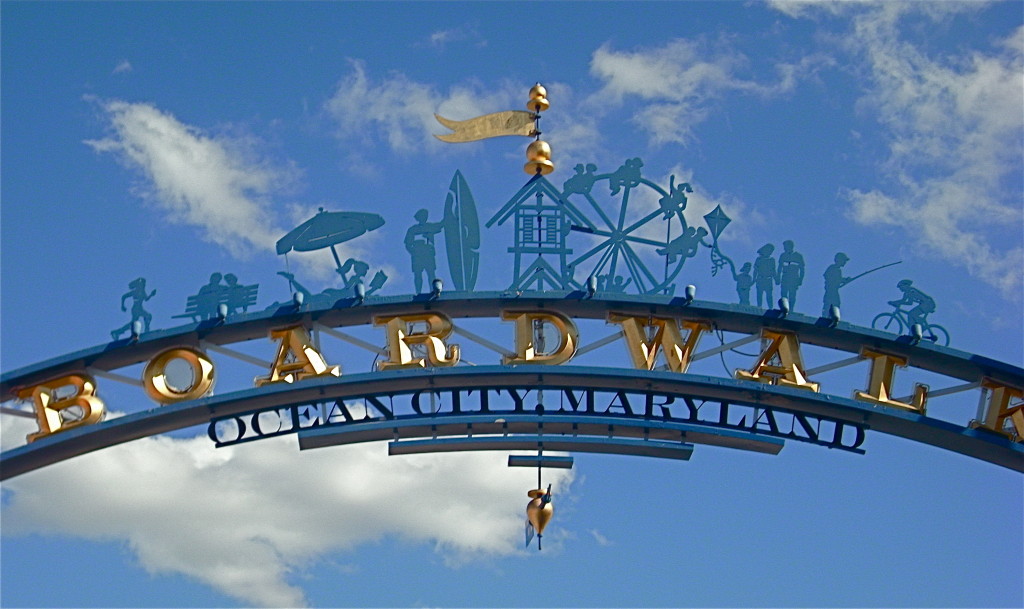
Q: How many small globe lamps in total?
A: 10